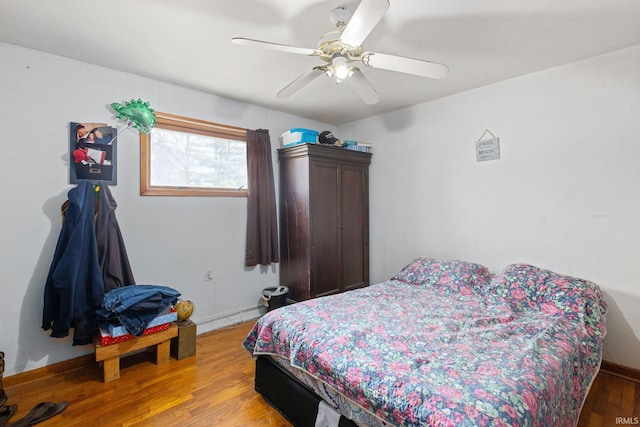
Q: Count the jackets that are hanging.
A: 2